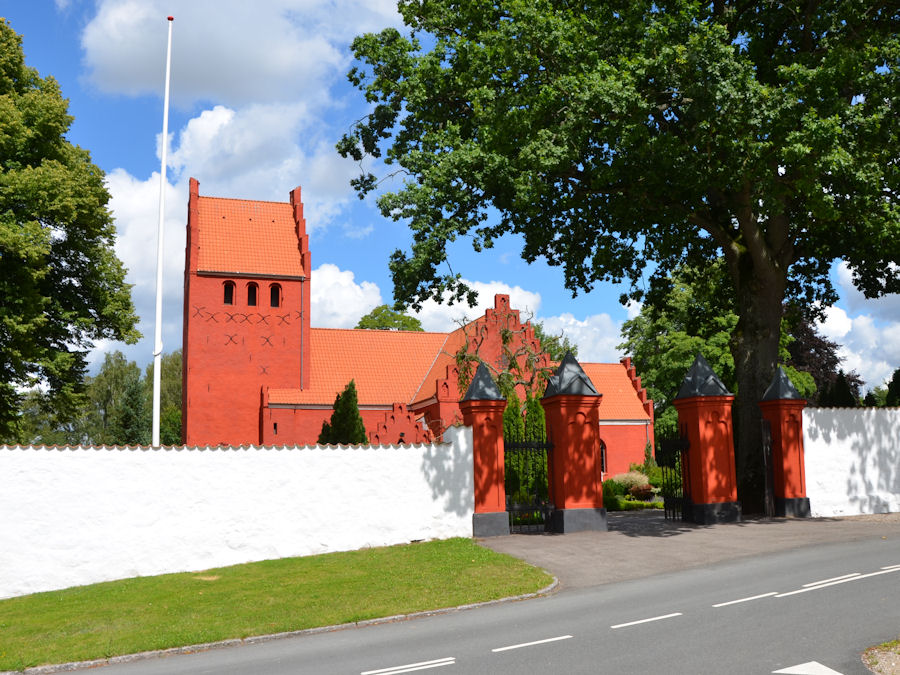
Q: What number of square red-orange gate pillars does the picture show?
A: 4